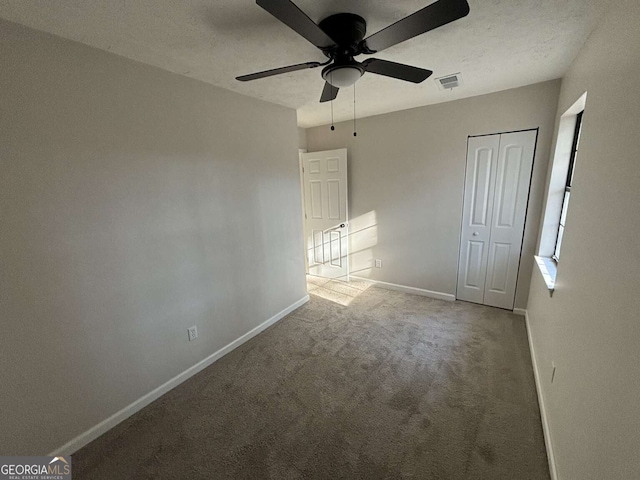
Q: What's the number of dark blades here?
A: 5